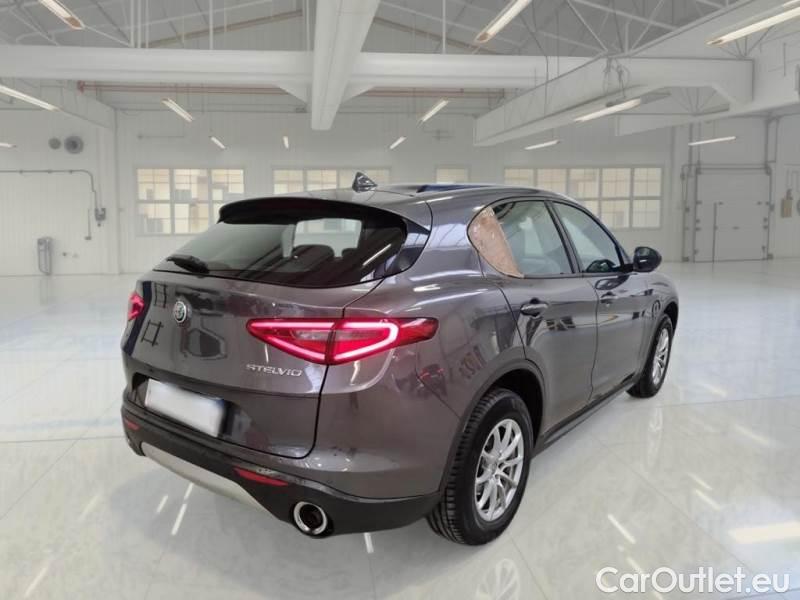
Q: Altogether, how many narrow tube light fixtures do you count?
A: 13